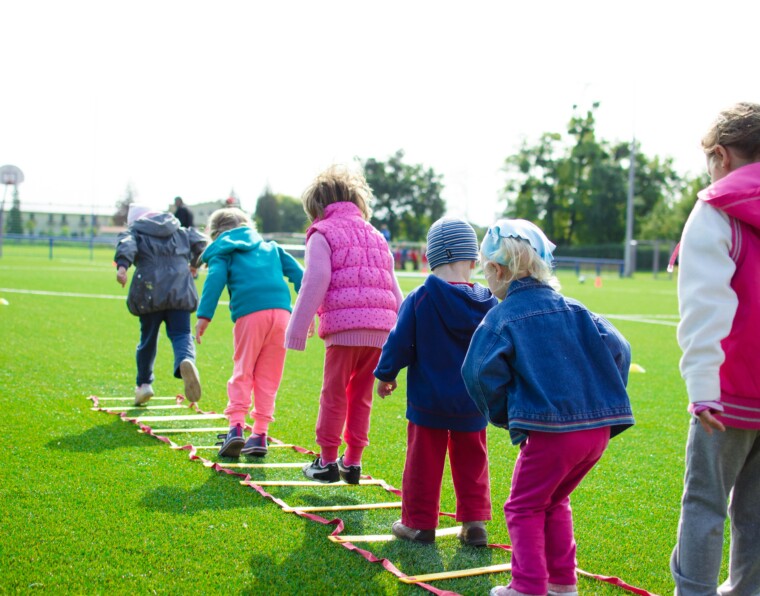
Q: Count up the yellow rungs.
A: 10